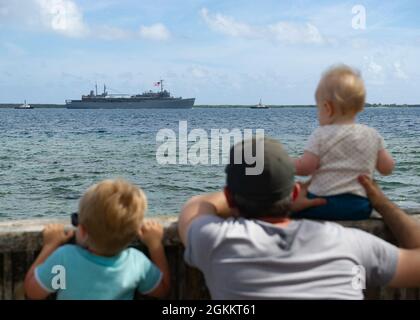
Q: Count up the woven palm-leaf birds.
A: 0